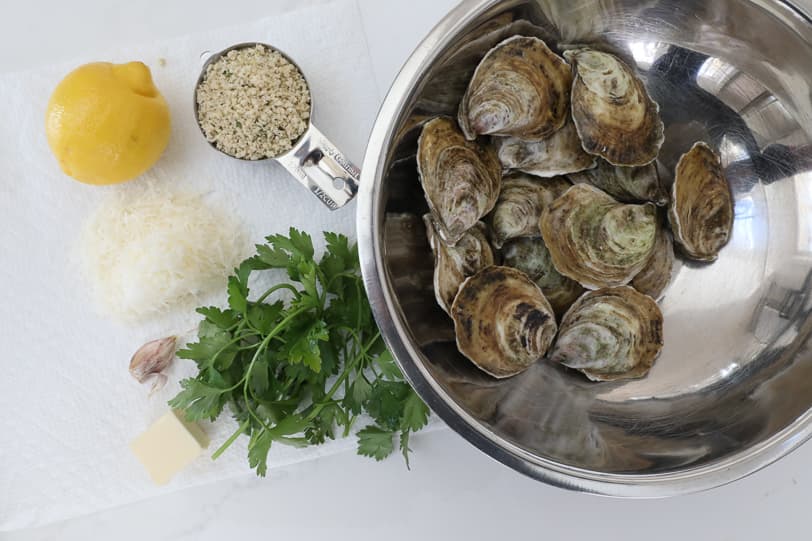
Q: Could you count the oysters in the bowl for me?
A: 13